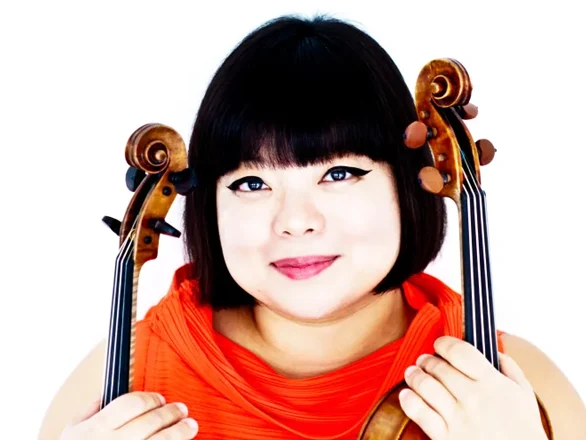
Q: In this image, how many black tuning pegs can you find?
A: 4